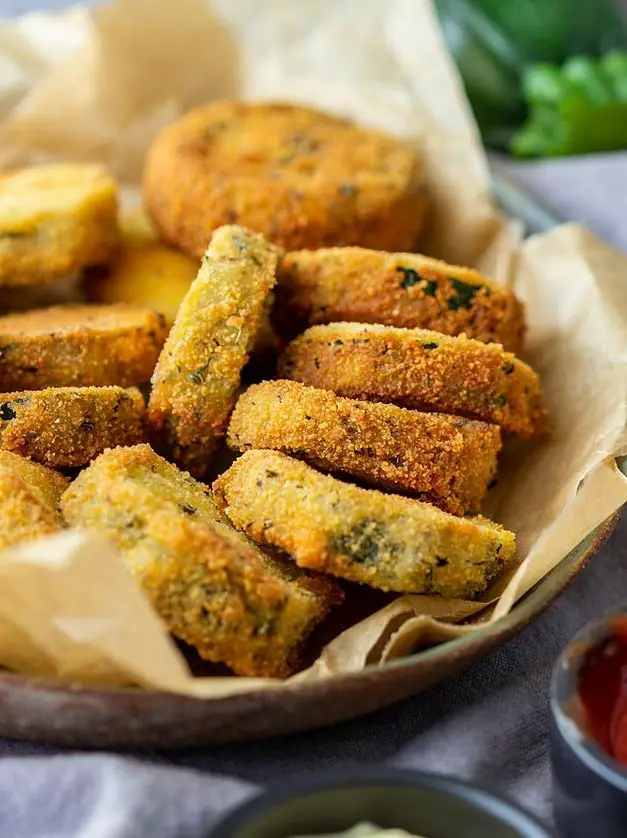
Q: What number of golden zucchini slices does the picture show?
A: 12